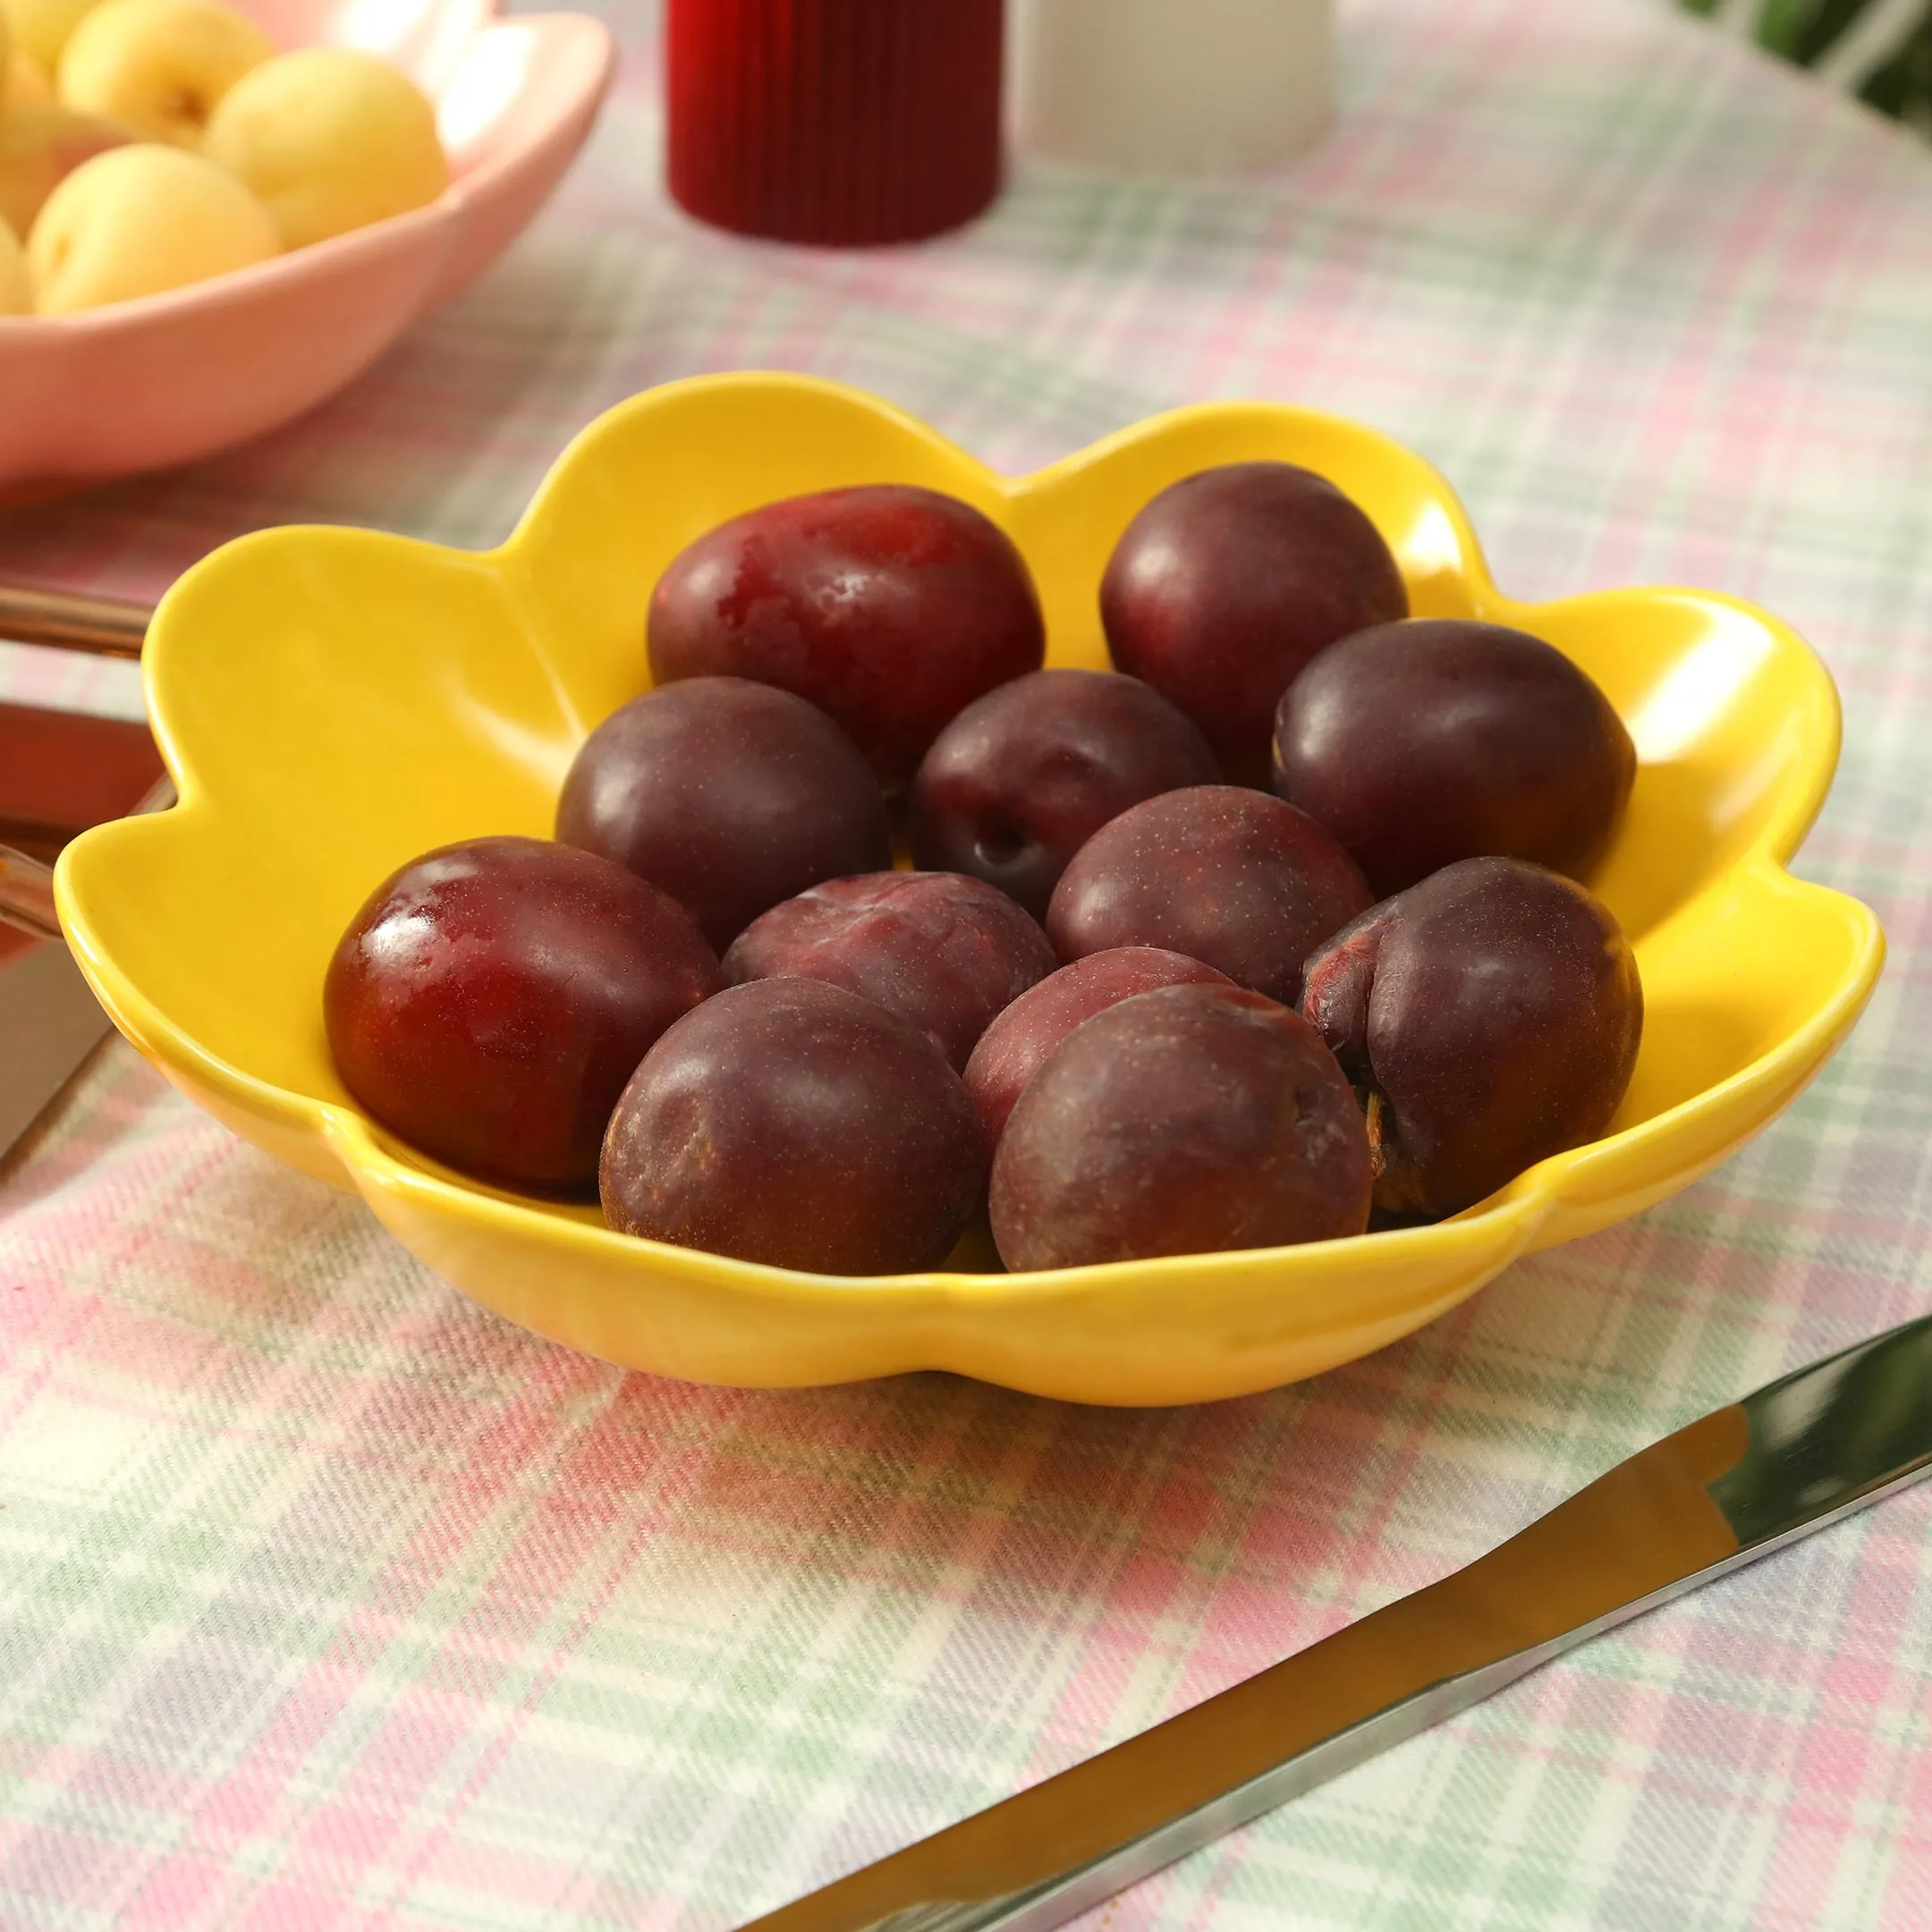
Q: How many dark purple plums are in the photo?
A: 12